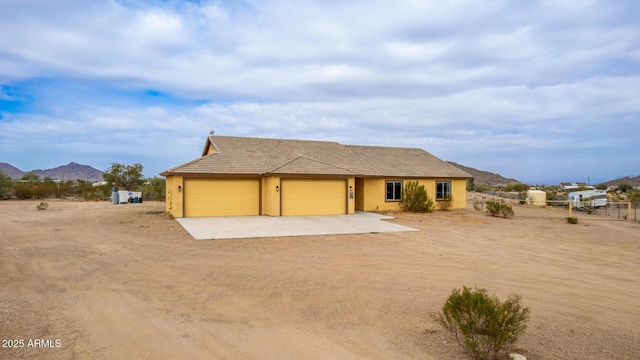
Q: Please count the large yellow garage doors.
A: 2